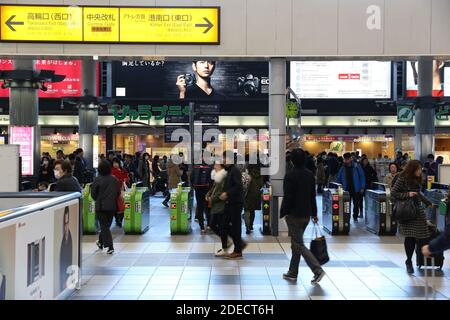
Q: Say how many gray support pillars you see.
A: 4